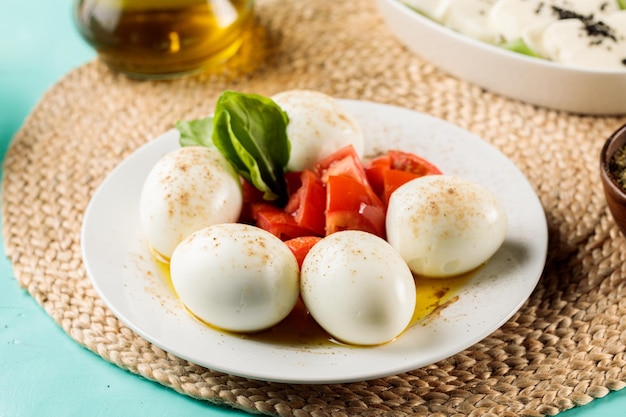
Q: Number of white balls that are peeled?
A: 5